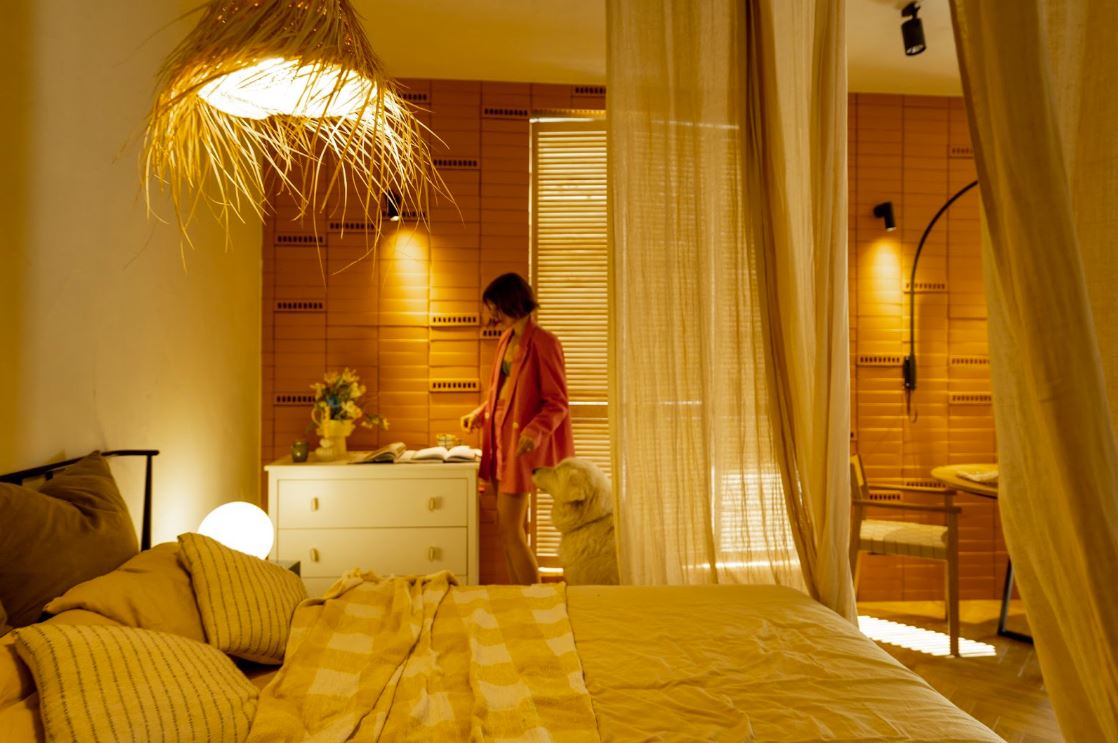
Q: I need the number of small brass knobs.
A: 4